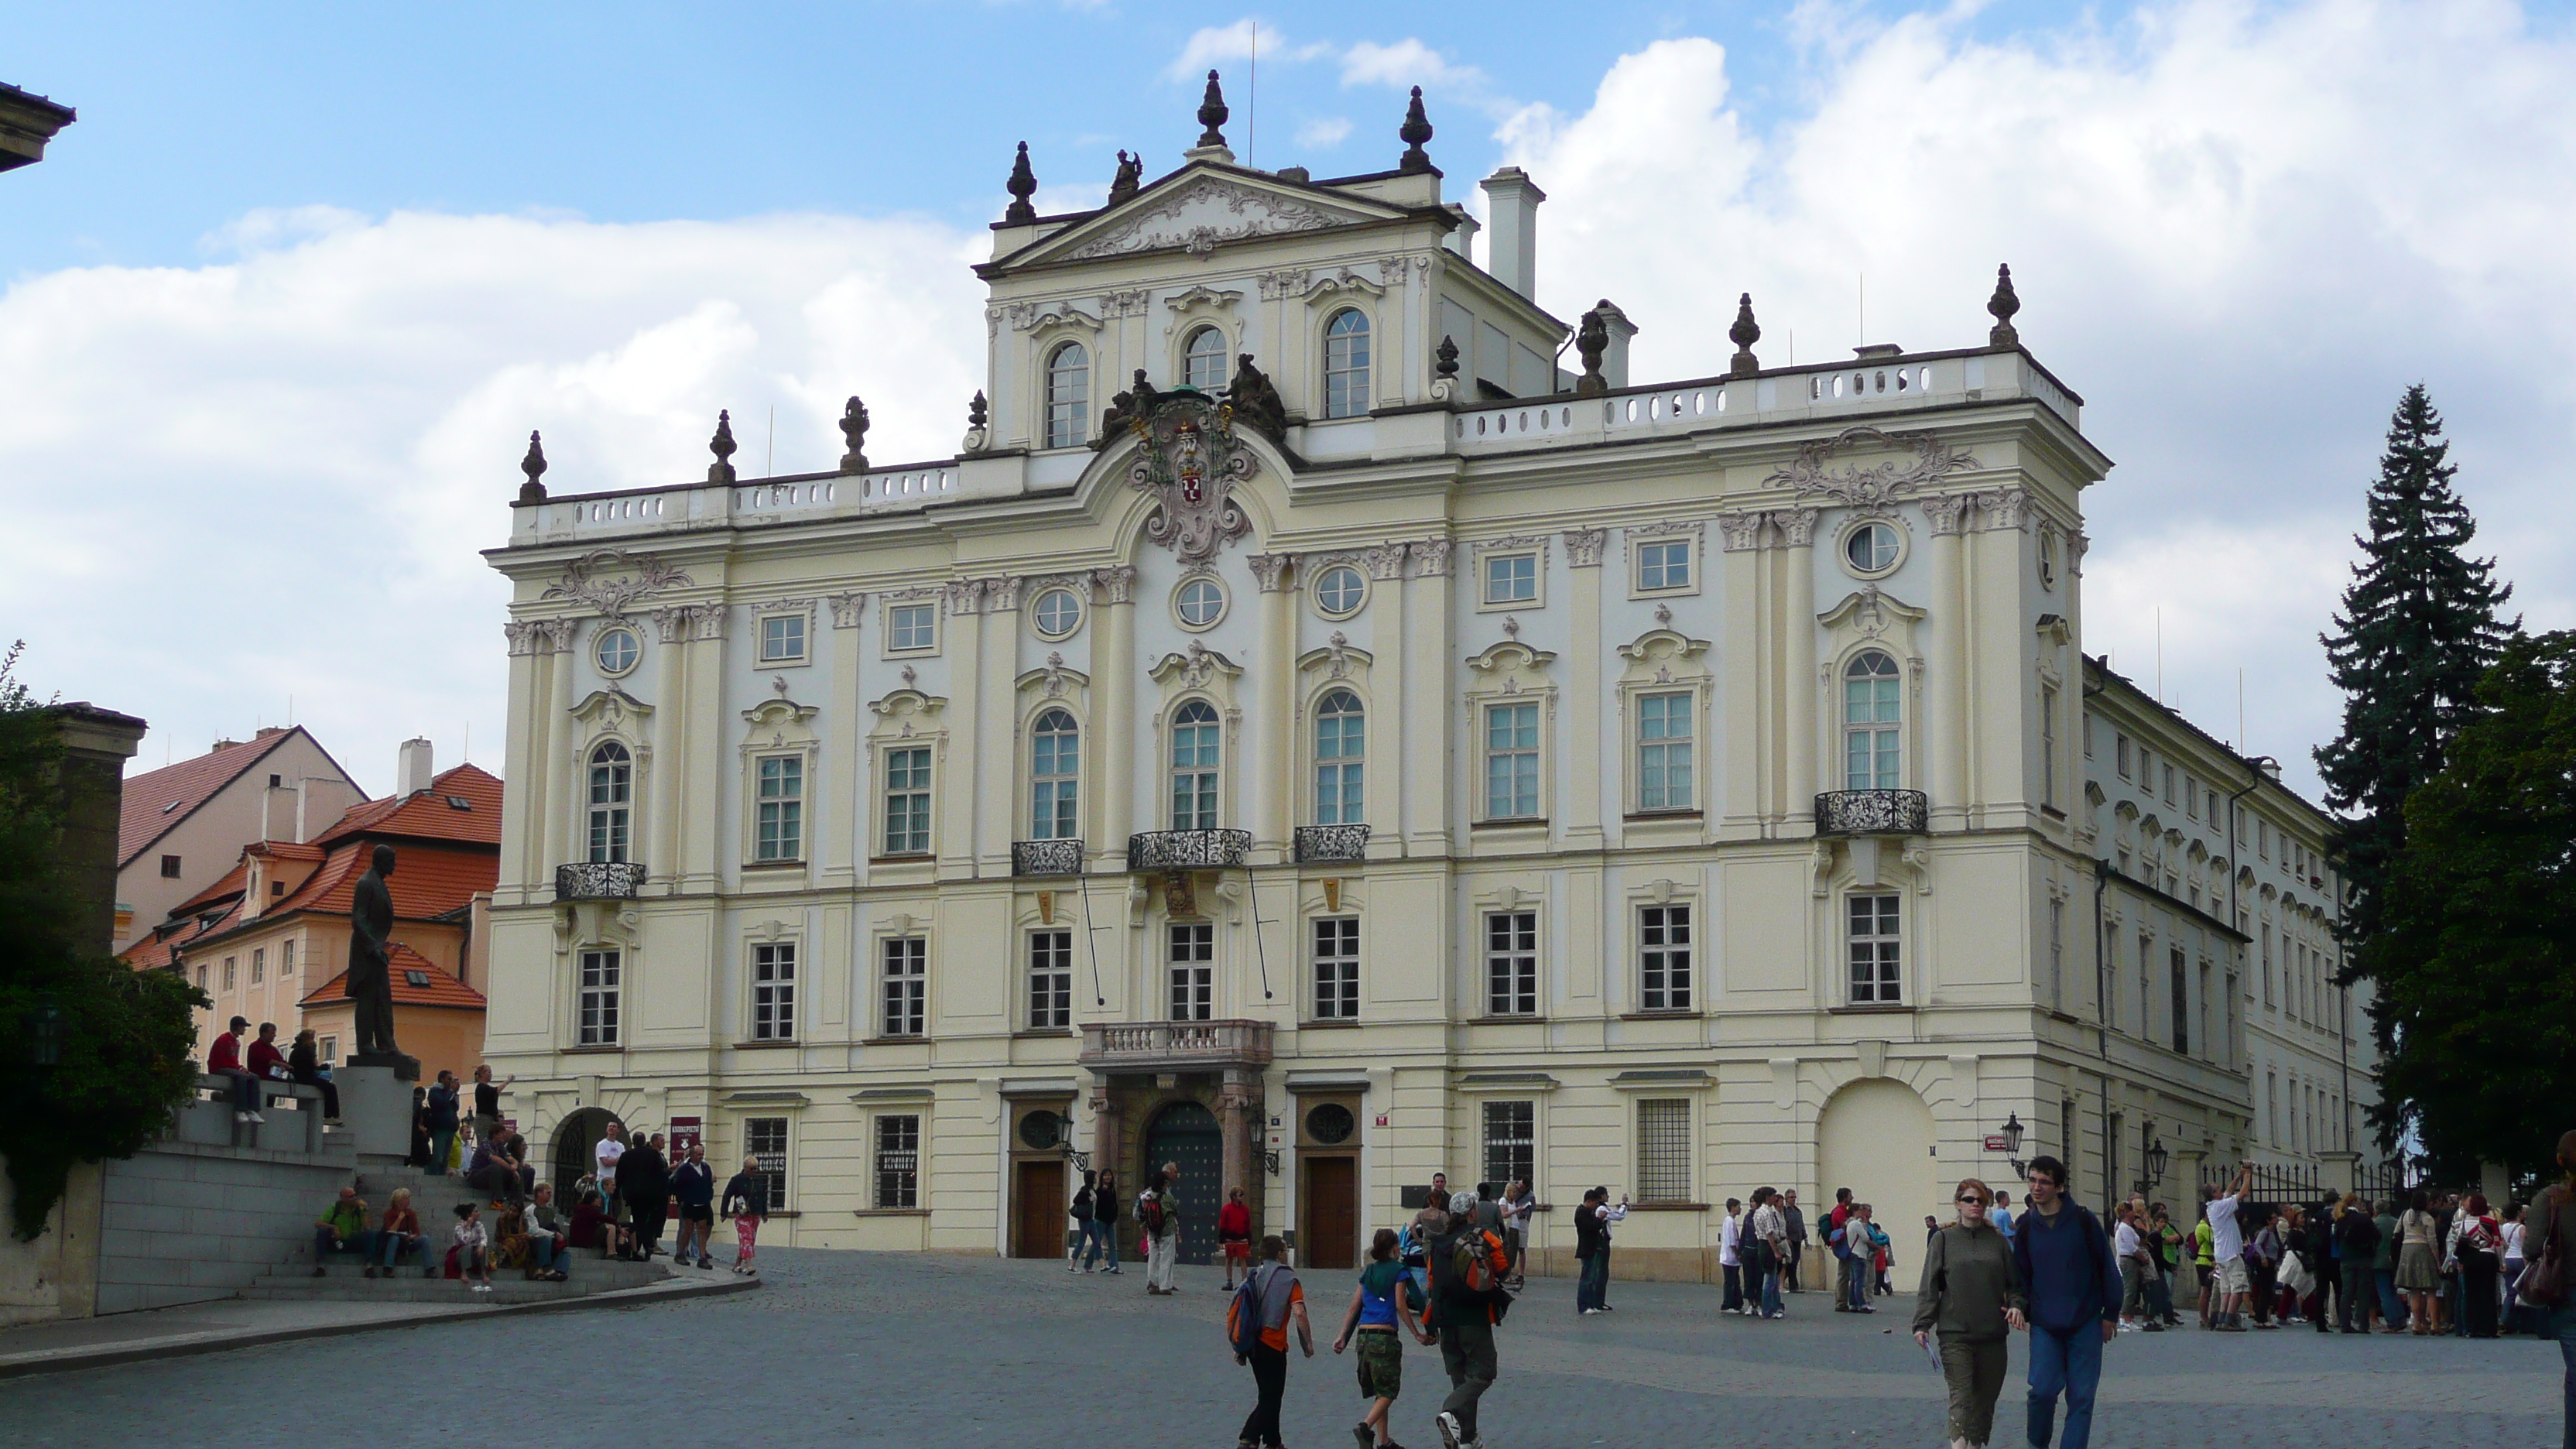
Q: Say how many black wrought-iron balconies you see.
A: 5